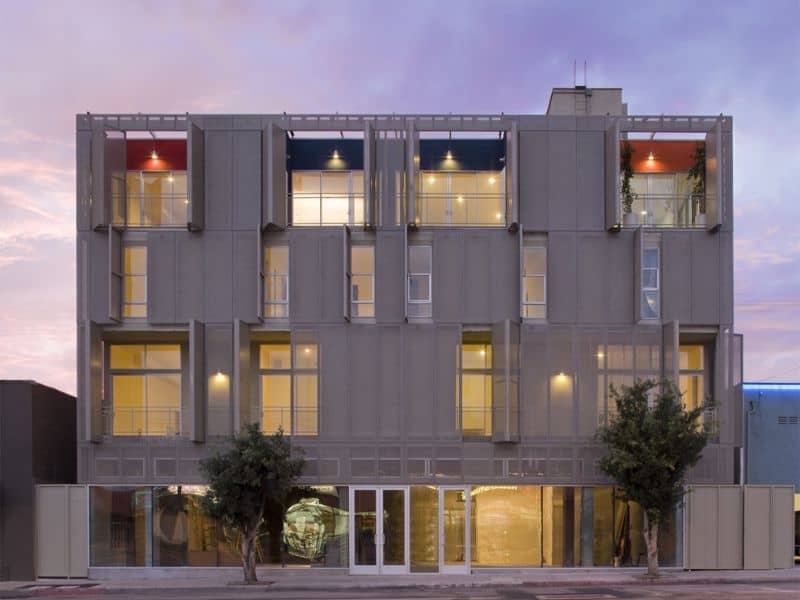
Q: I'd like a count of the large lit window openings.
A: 8